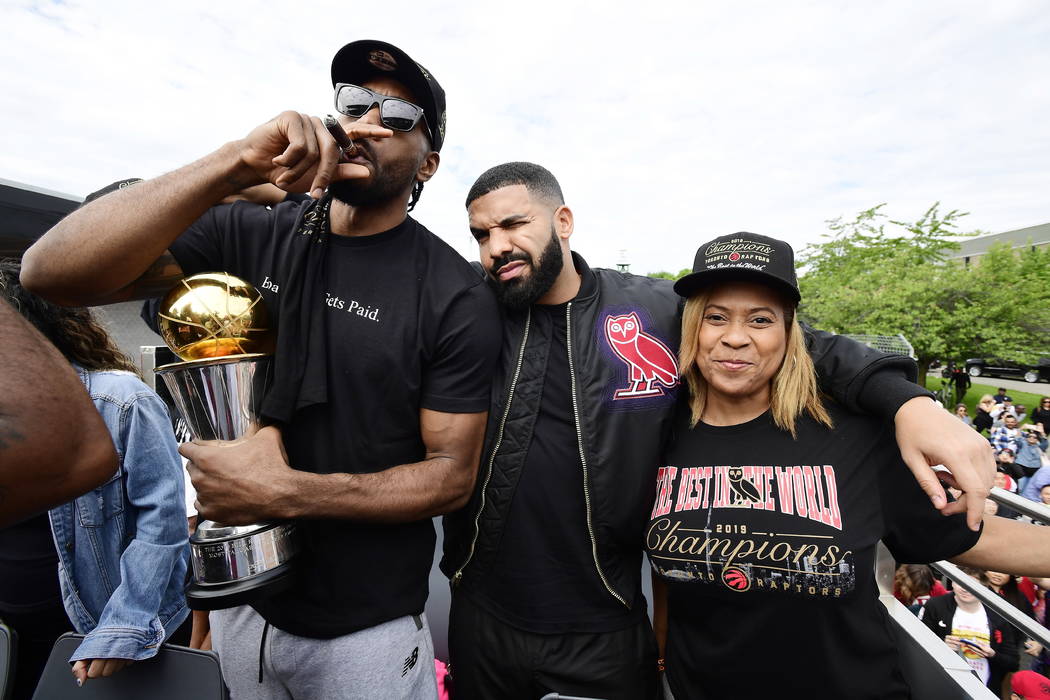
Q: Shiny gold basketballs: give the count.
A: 1